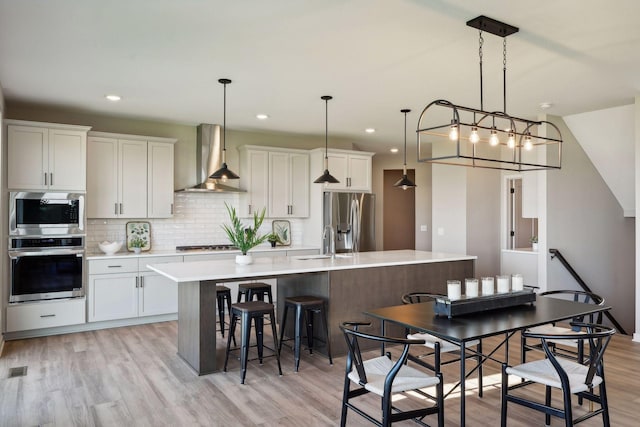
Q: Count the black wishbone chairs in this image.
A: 4